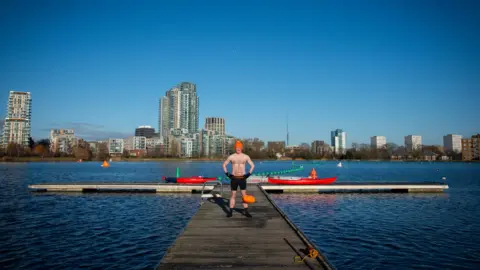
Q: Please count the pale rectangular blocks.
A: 3